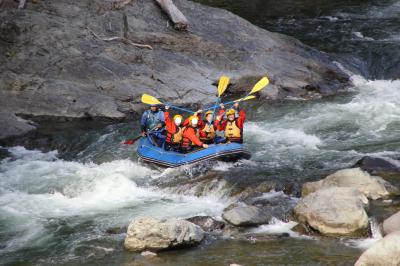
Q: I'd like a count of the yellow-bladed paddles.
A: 4